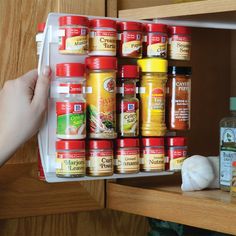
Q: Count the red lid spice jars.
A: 13